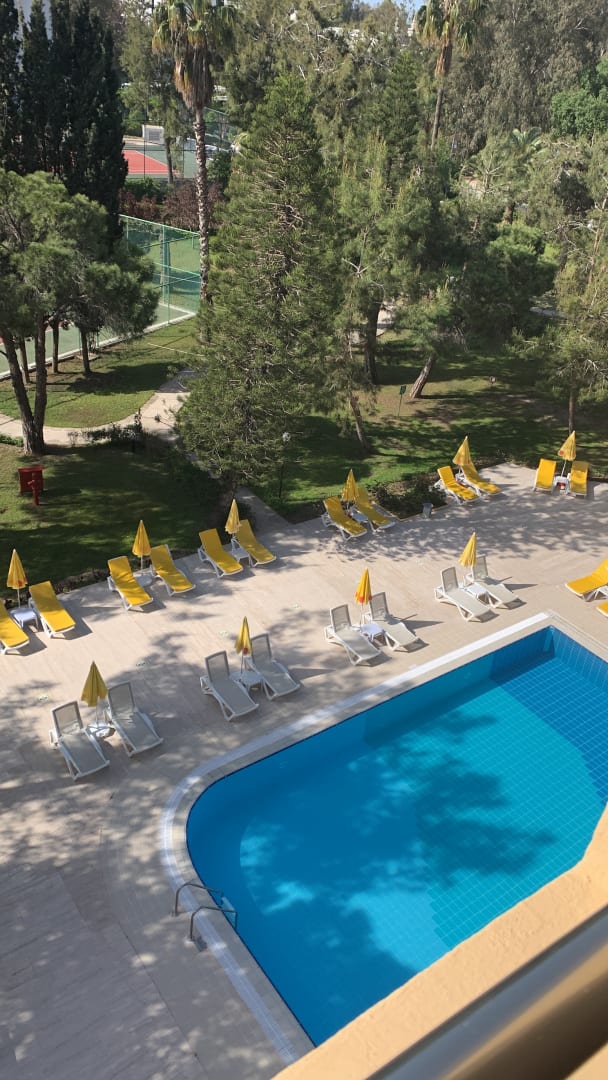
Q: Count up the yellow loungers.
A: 14